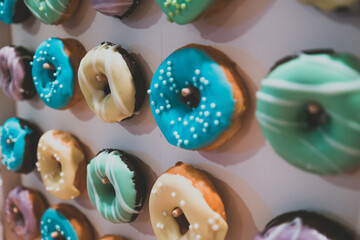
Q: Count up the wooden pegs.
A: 9